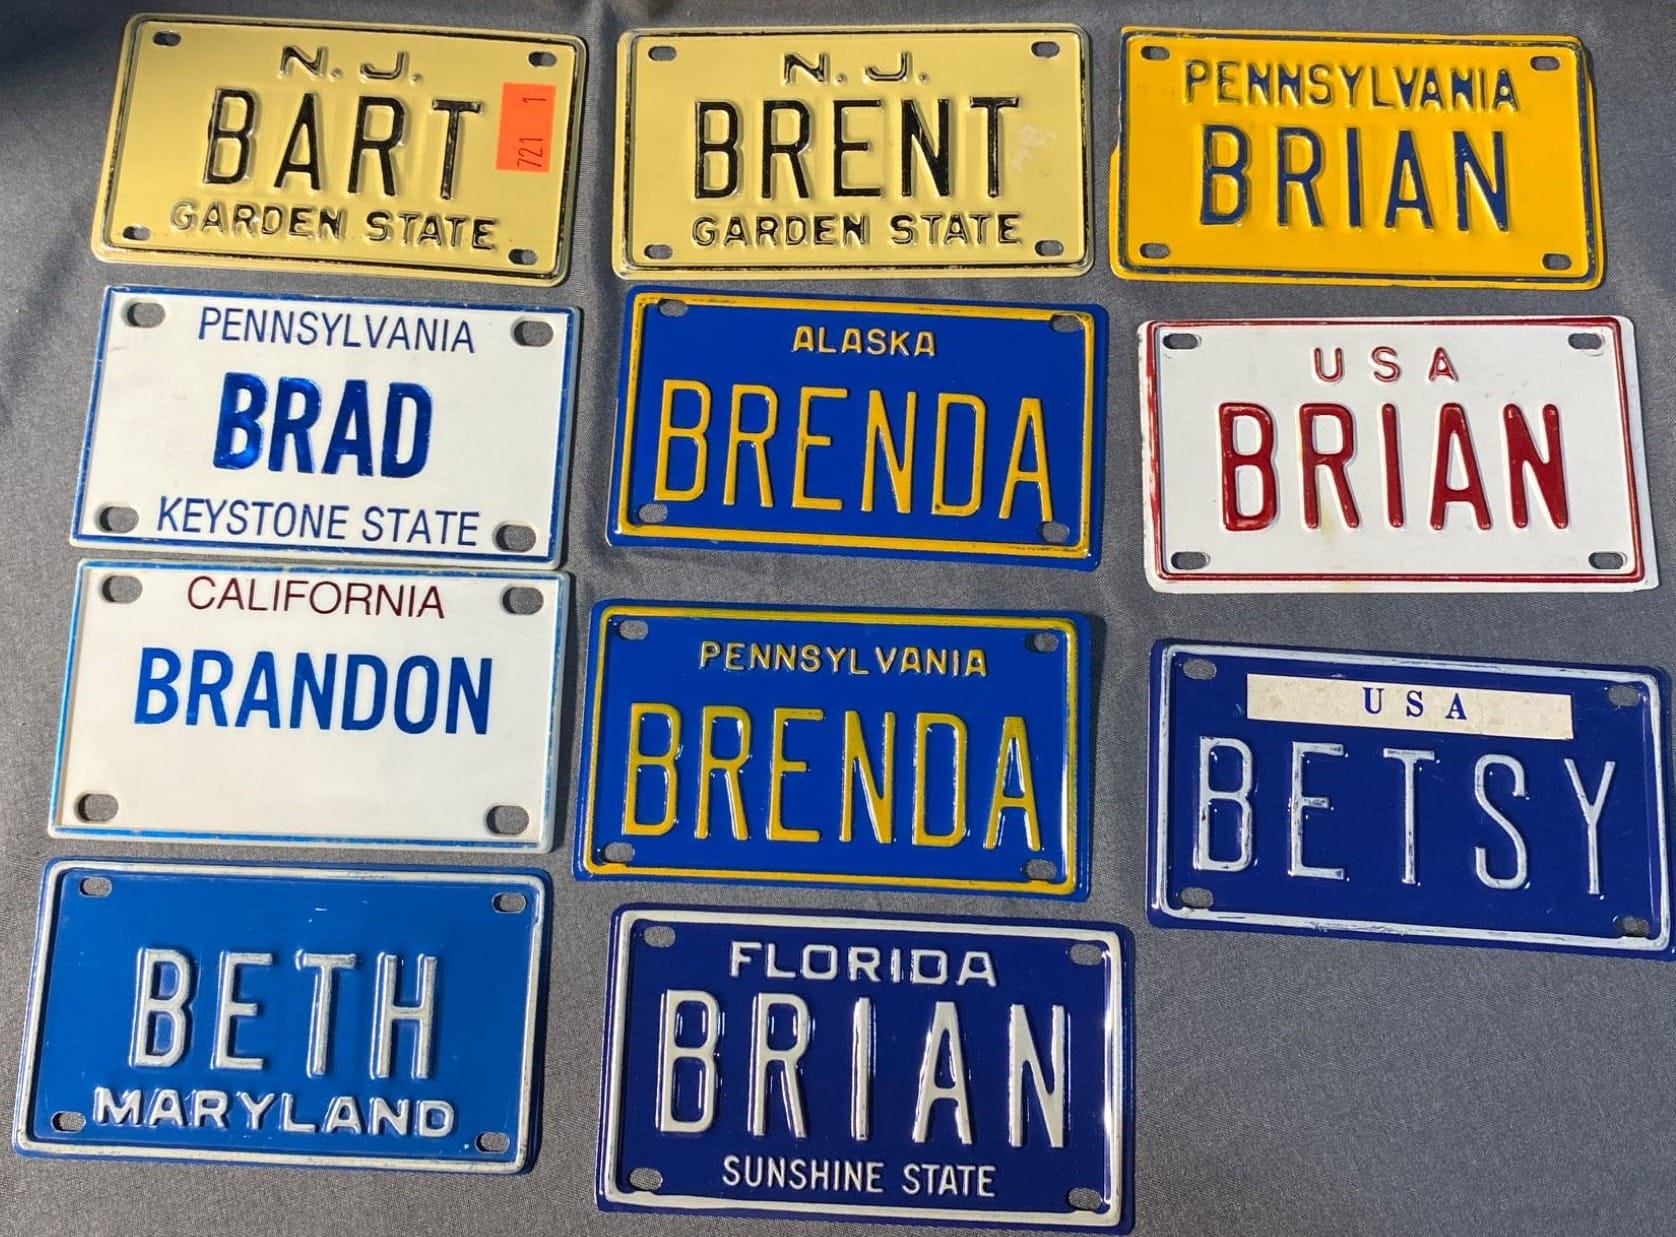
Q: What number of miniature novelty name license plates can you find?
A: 11